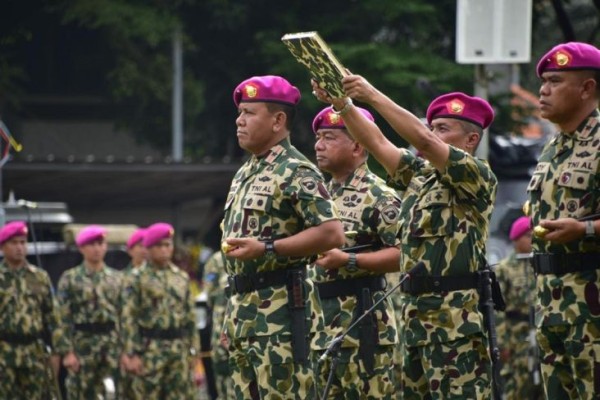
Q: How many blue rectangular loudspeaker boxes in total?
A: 0